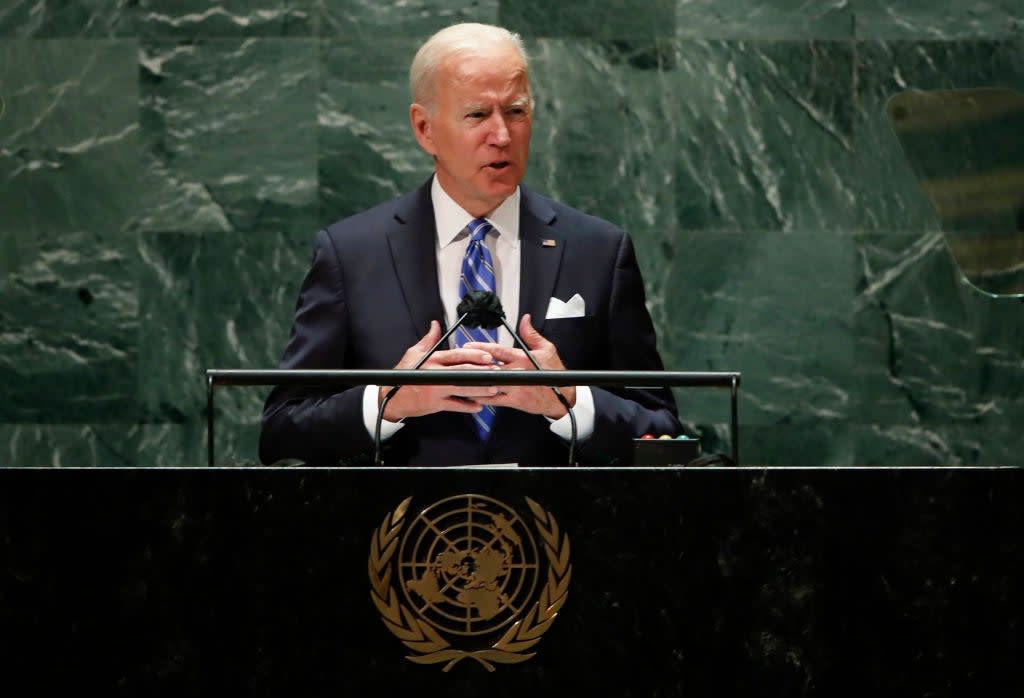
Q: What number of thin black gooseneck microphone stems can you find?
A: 2